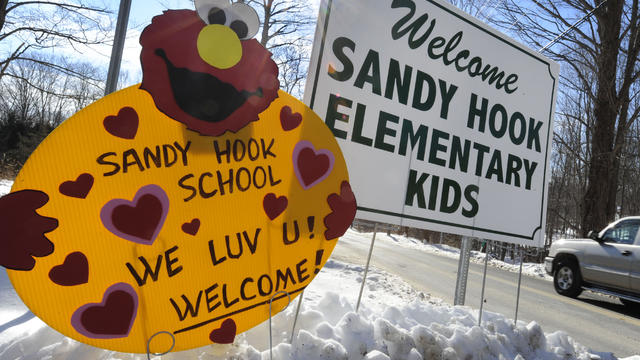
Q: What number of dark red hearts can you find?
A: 10